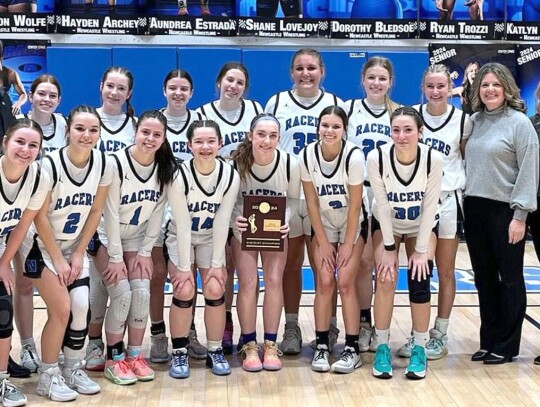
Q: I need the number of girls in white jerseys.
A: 14